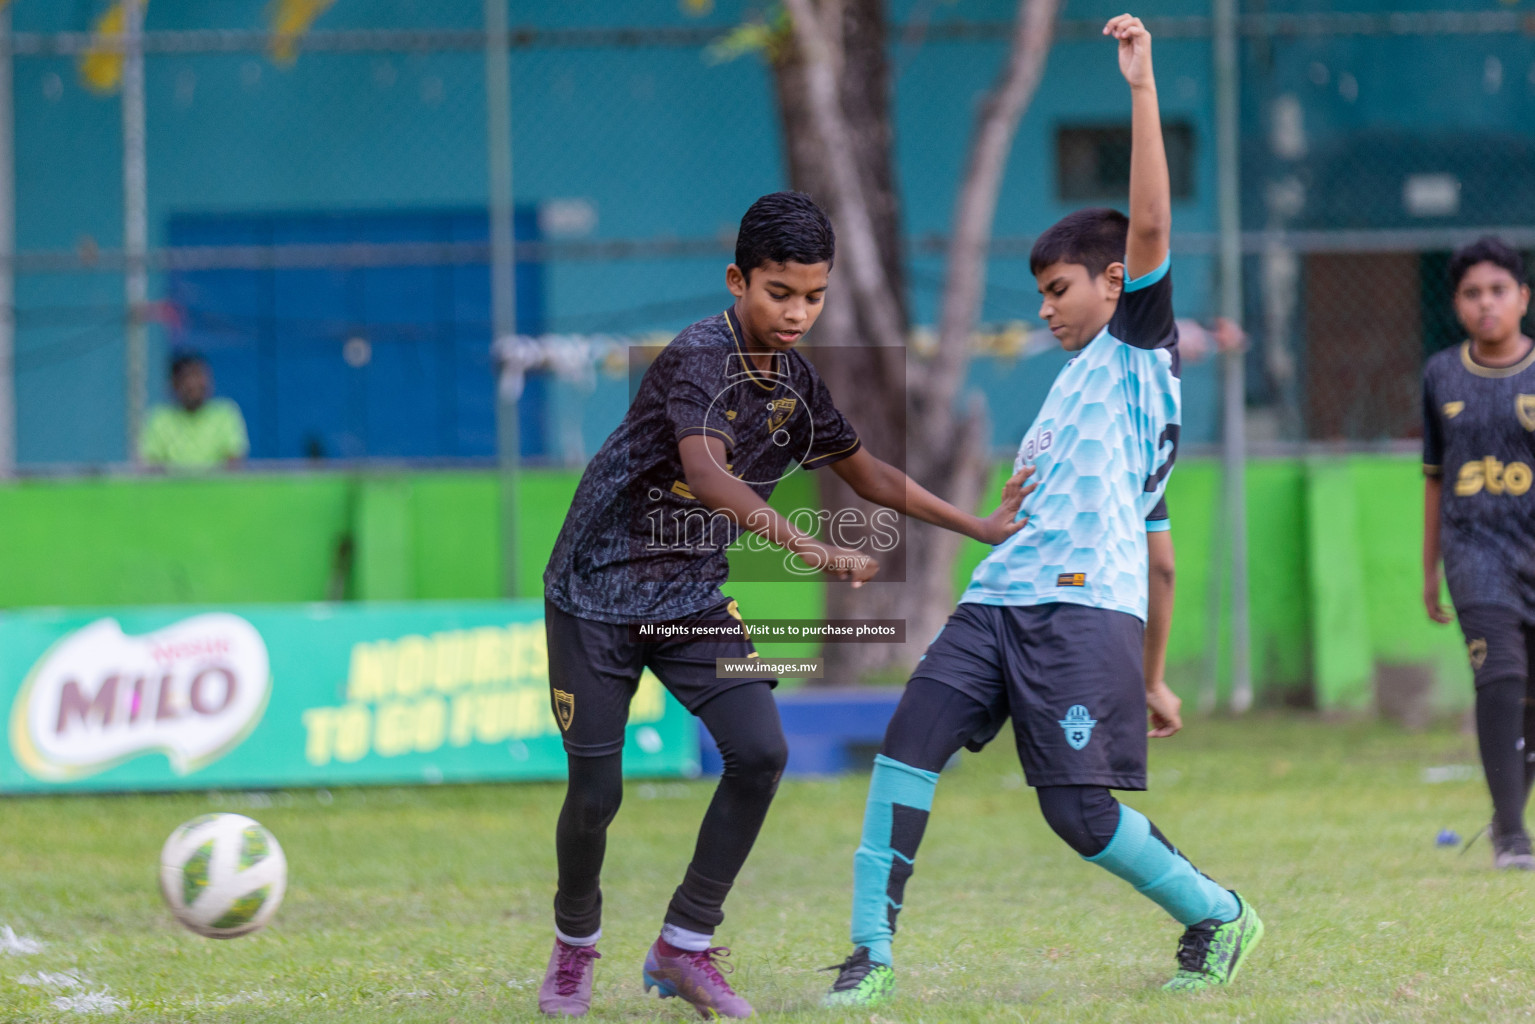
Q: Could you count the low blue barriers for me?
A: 1